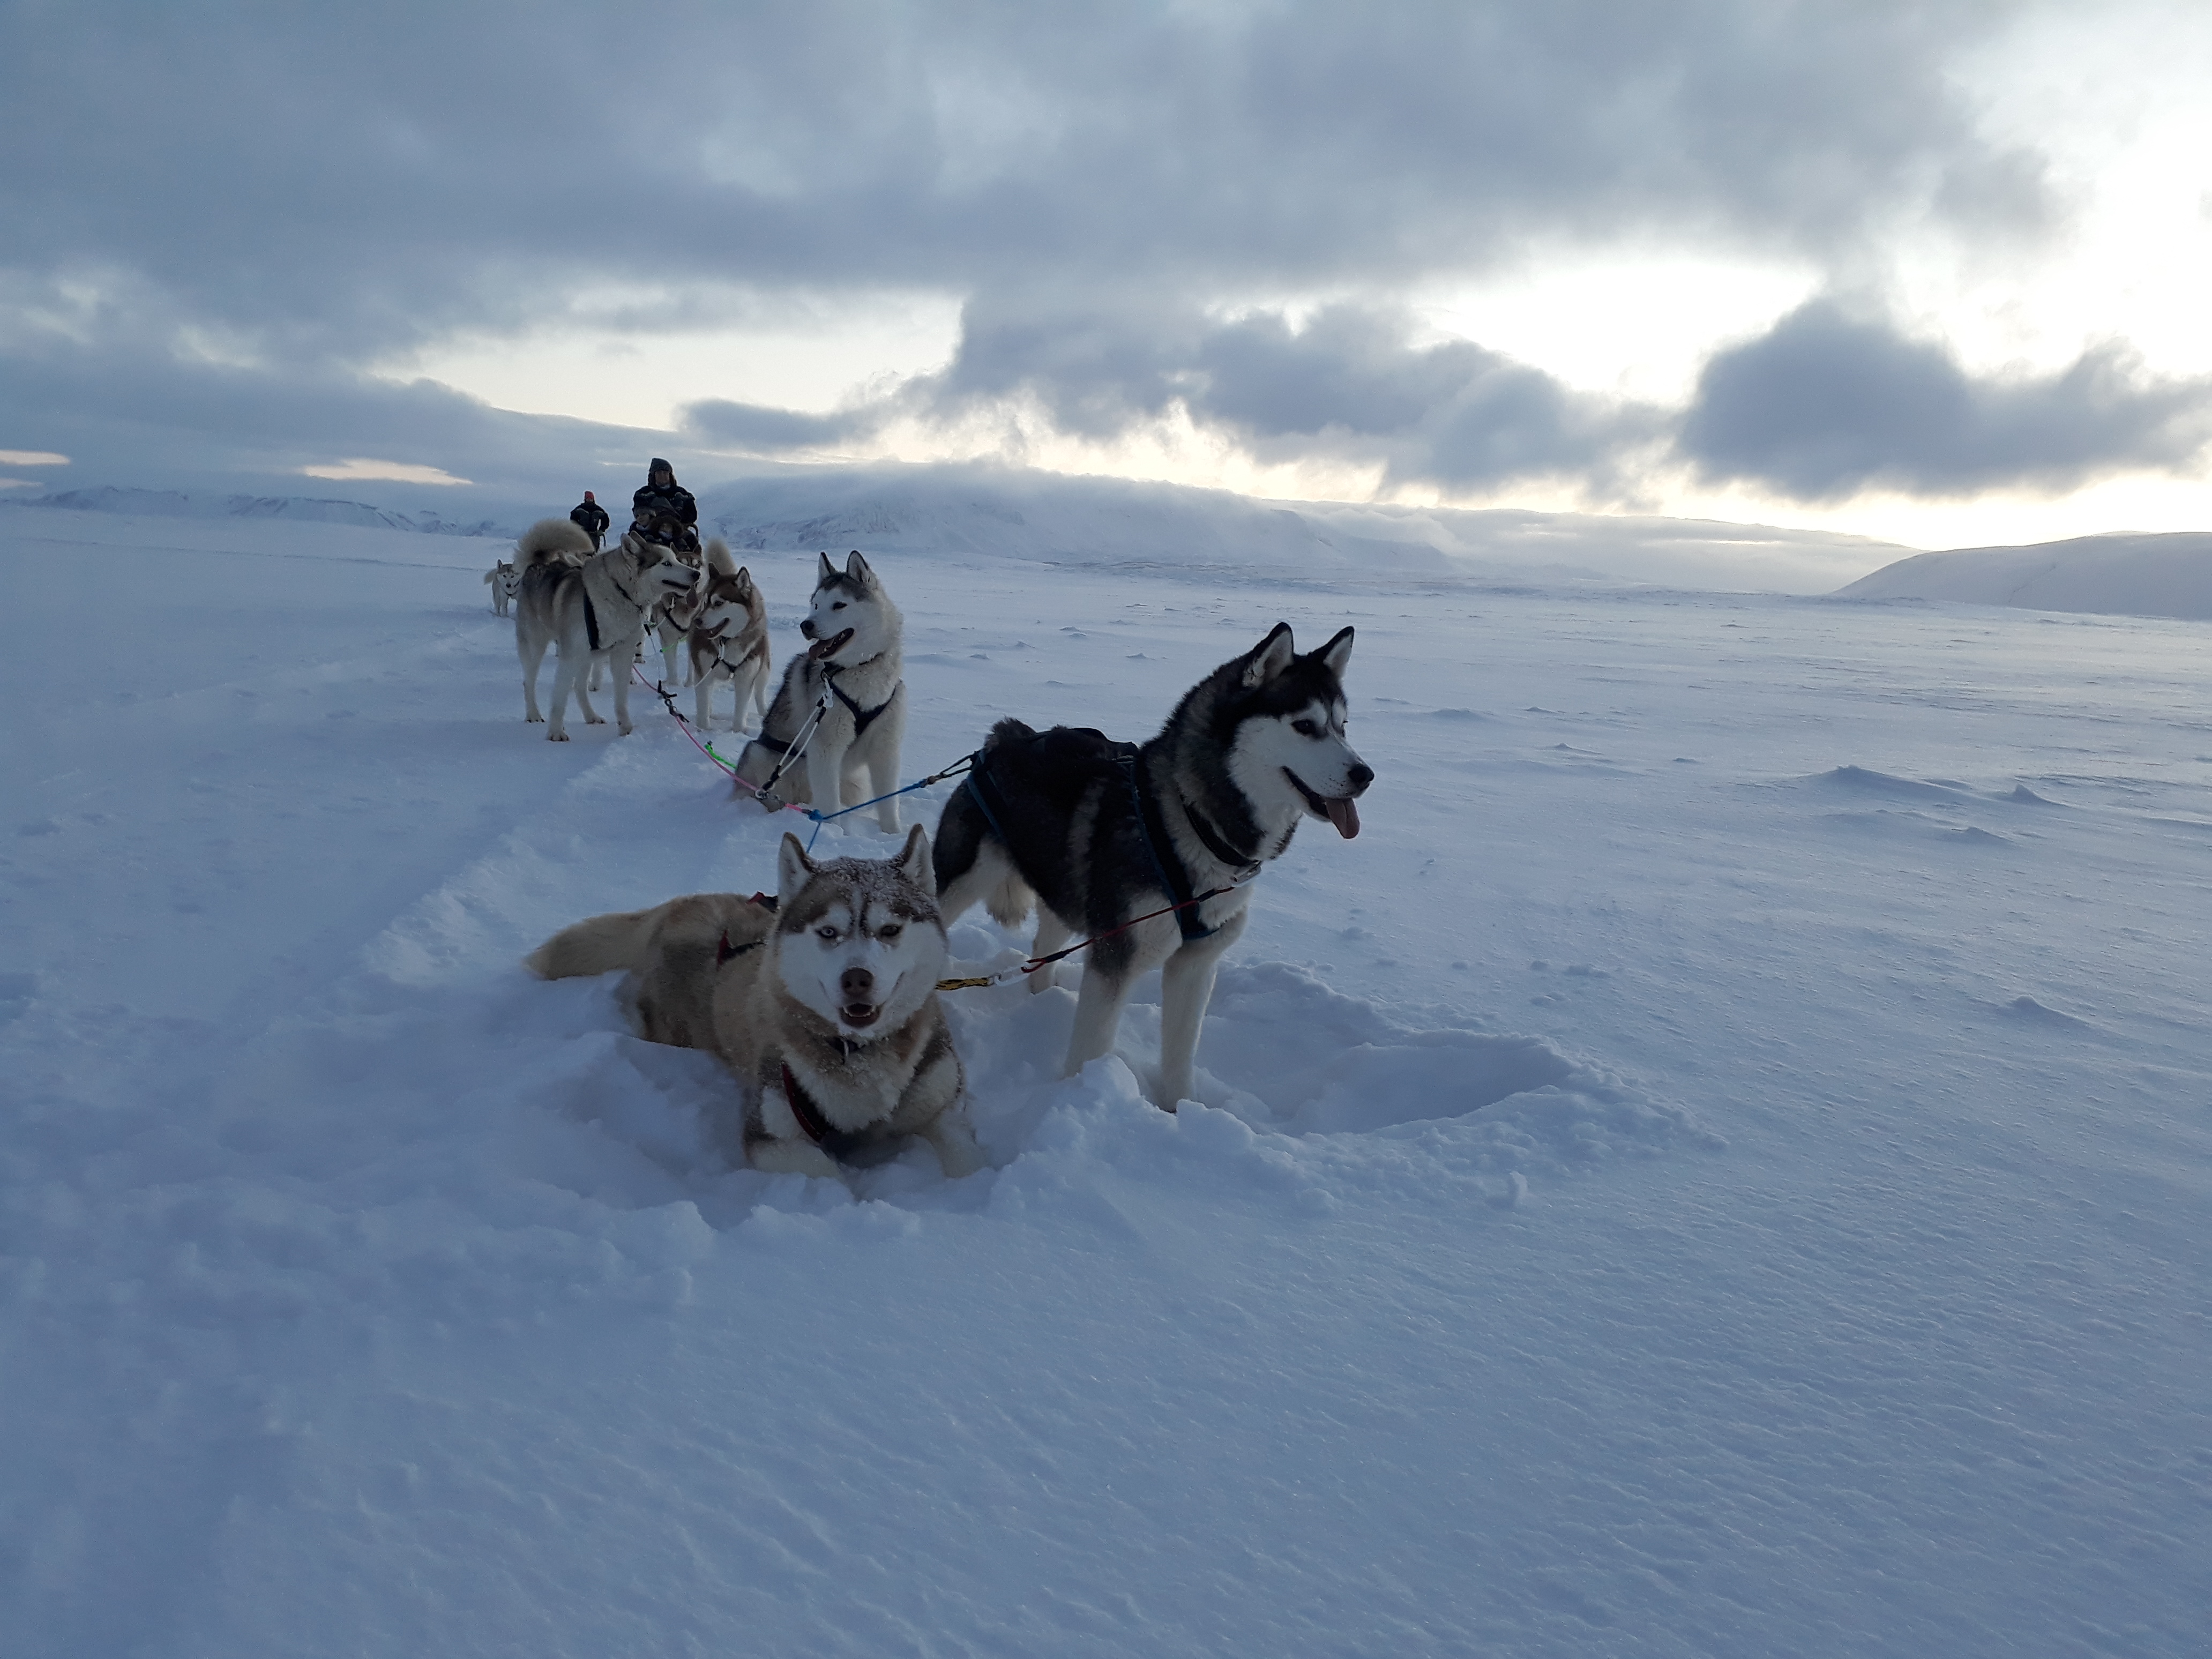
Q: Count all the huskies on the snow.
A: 7